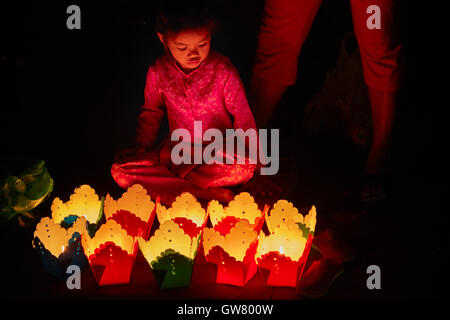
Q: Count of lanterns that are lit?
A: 10